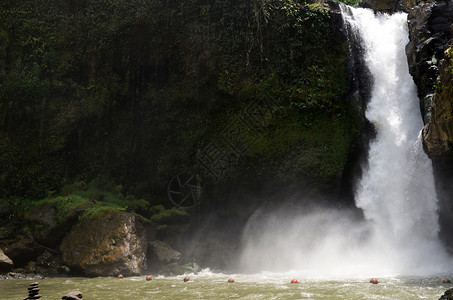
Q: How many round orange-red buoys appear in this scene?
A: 7